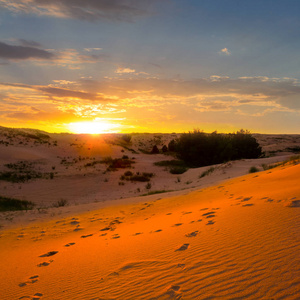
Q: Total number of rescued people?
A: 0